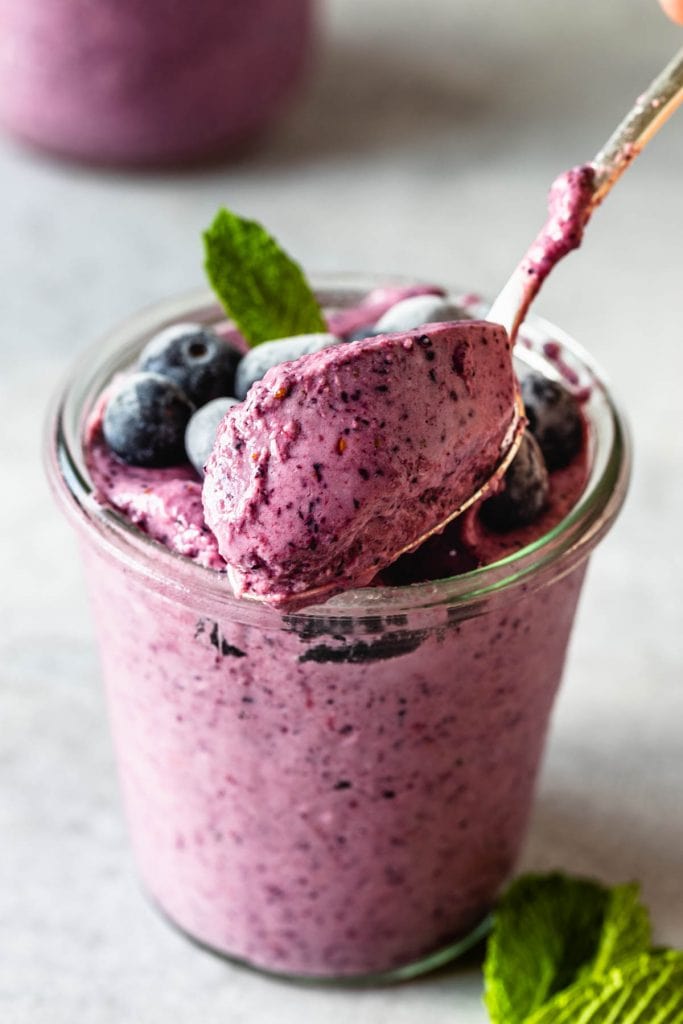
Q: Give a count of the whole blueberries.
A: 7